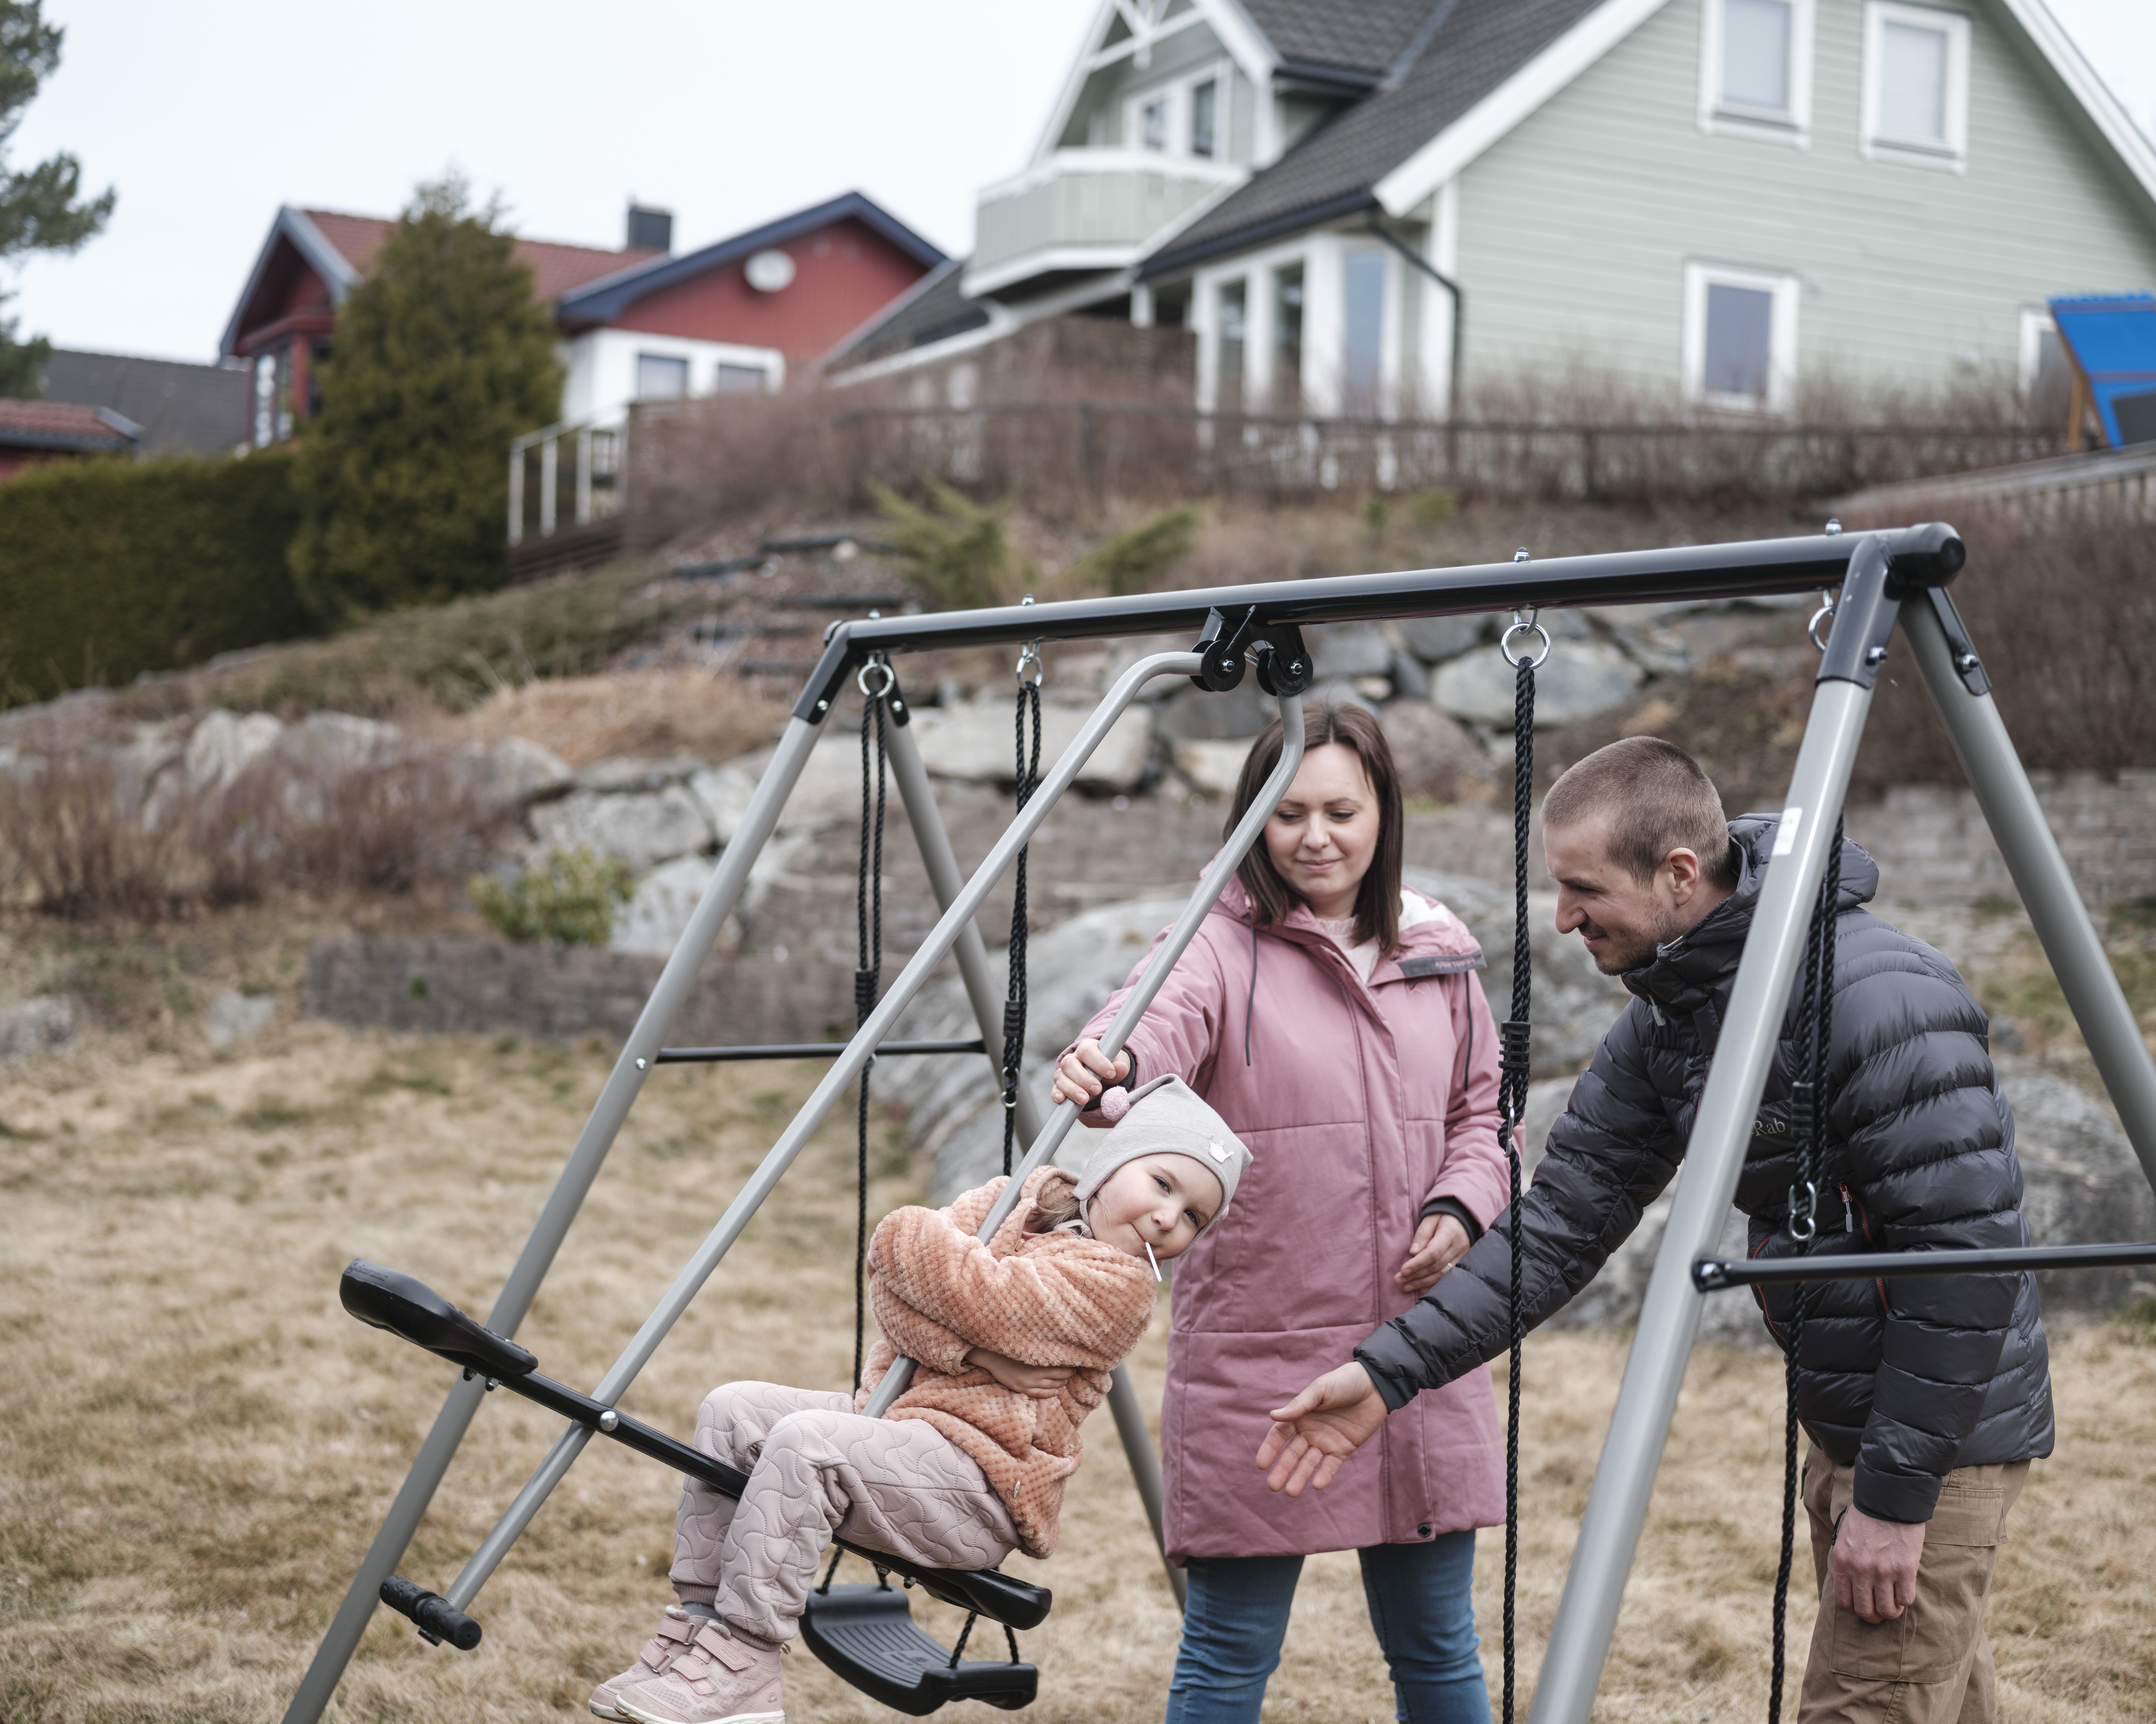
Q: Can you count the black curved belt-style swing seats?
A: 1